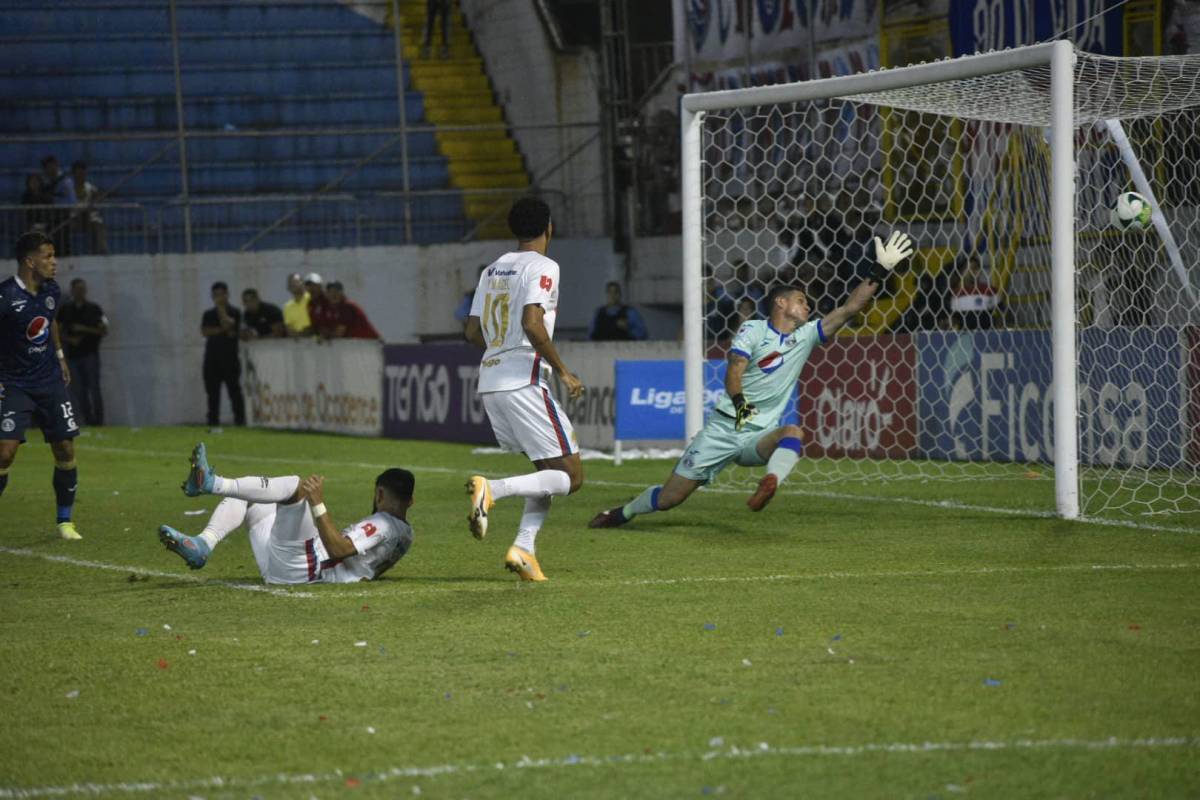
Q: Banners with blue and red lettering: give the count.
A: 2